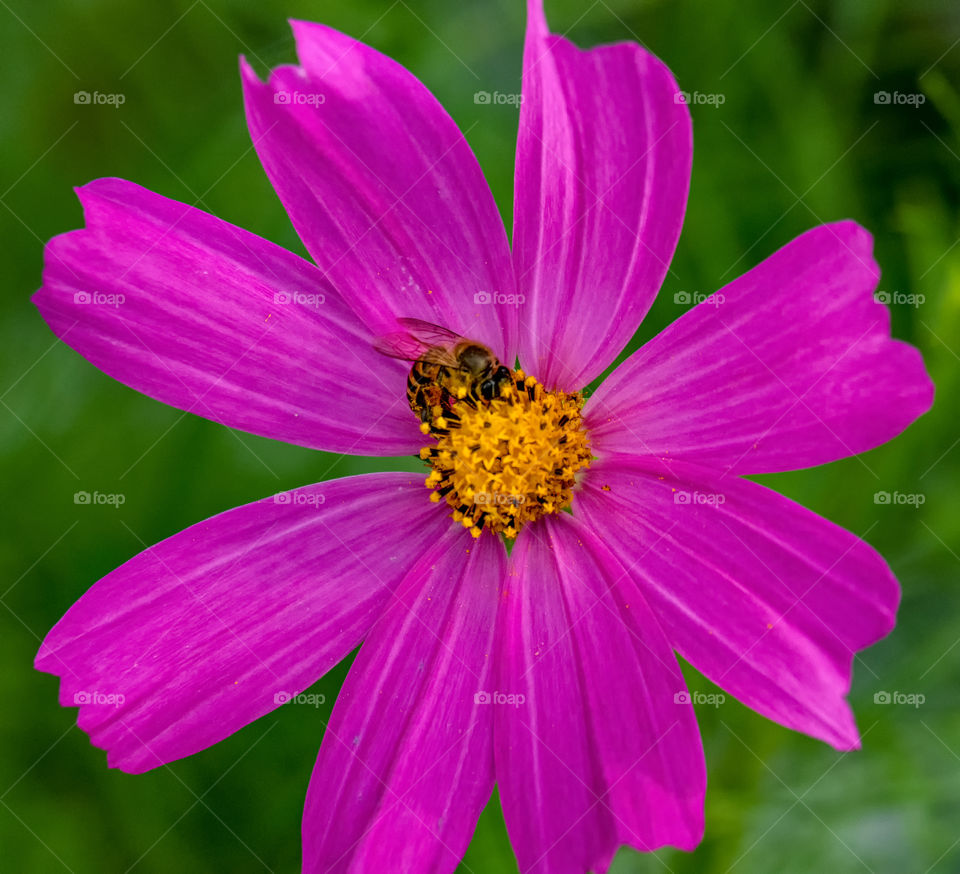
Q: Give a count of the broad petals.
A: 8